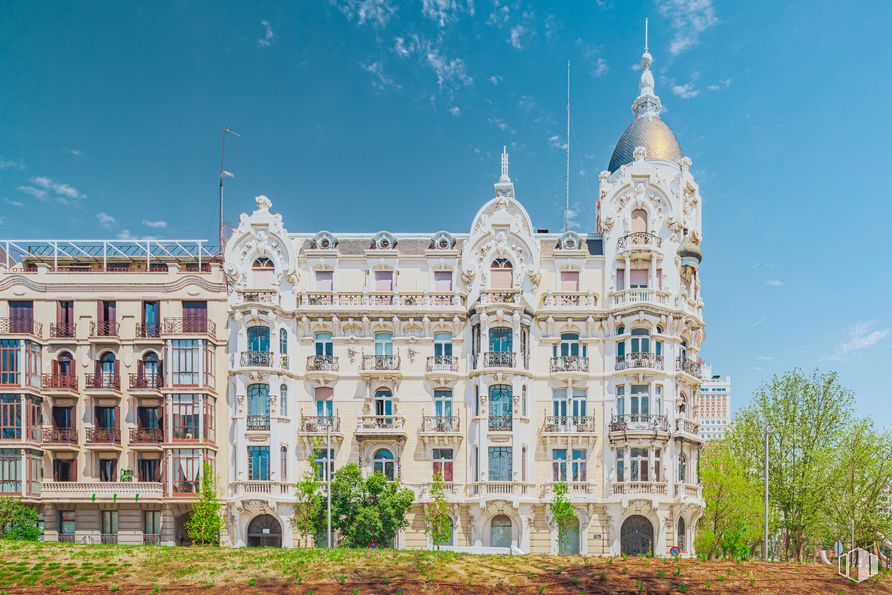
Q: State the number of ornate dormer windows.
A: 4